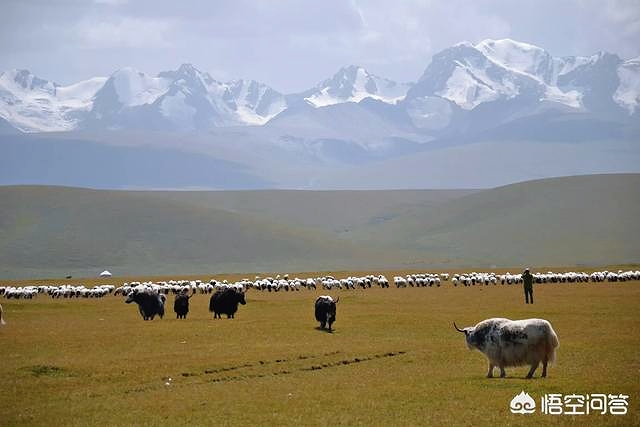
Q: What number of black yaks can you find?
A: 4